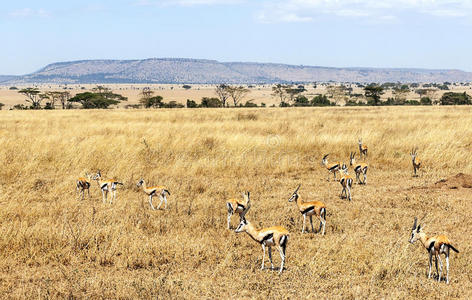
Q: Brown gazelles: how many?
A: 12